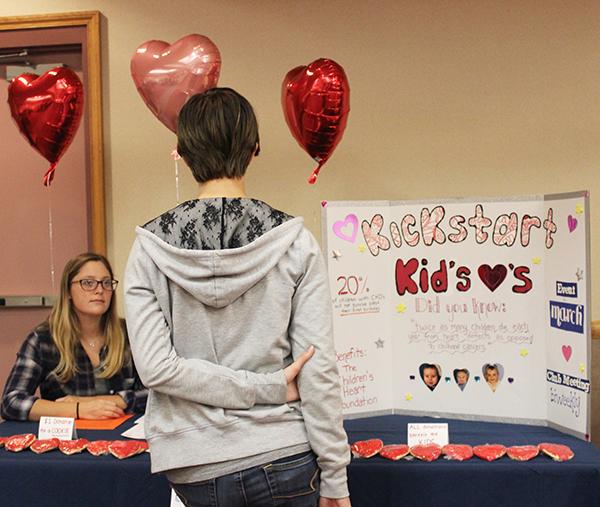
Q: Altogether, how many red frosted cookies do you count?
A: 13